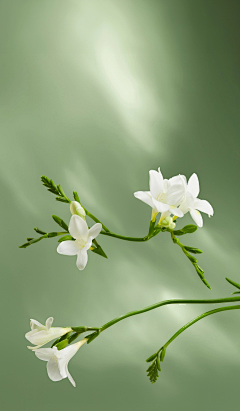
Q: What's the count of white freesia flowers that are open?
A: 6